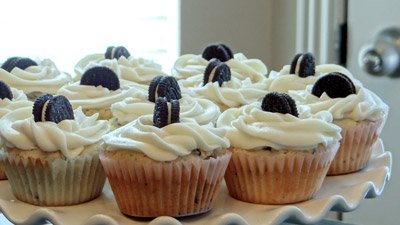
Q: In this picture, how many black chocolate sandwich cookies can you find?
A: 12